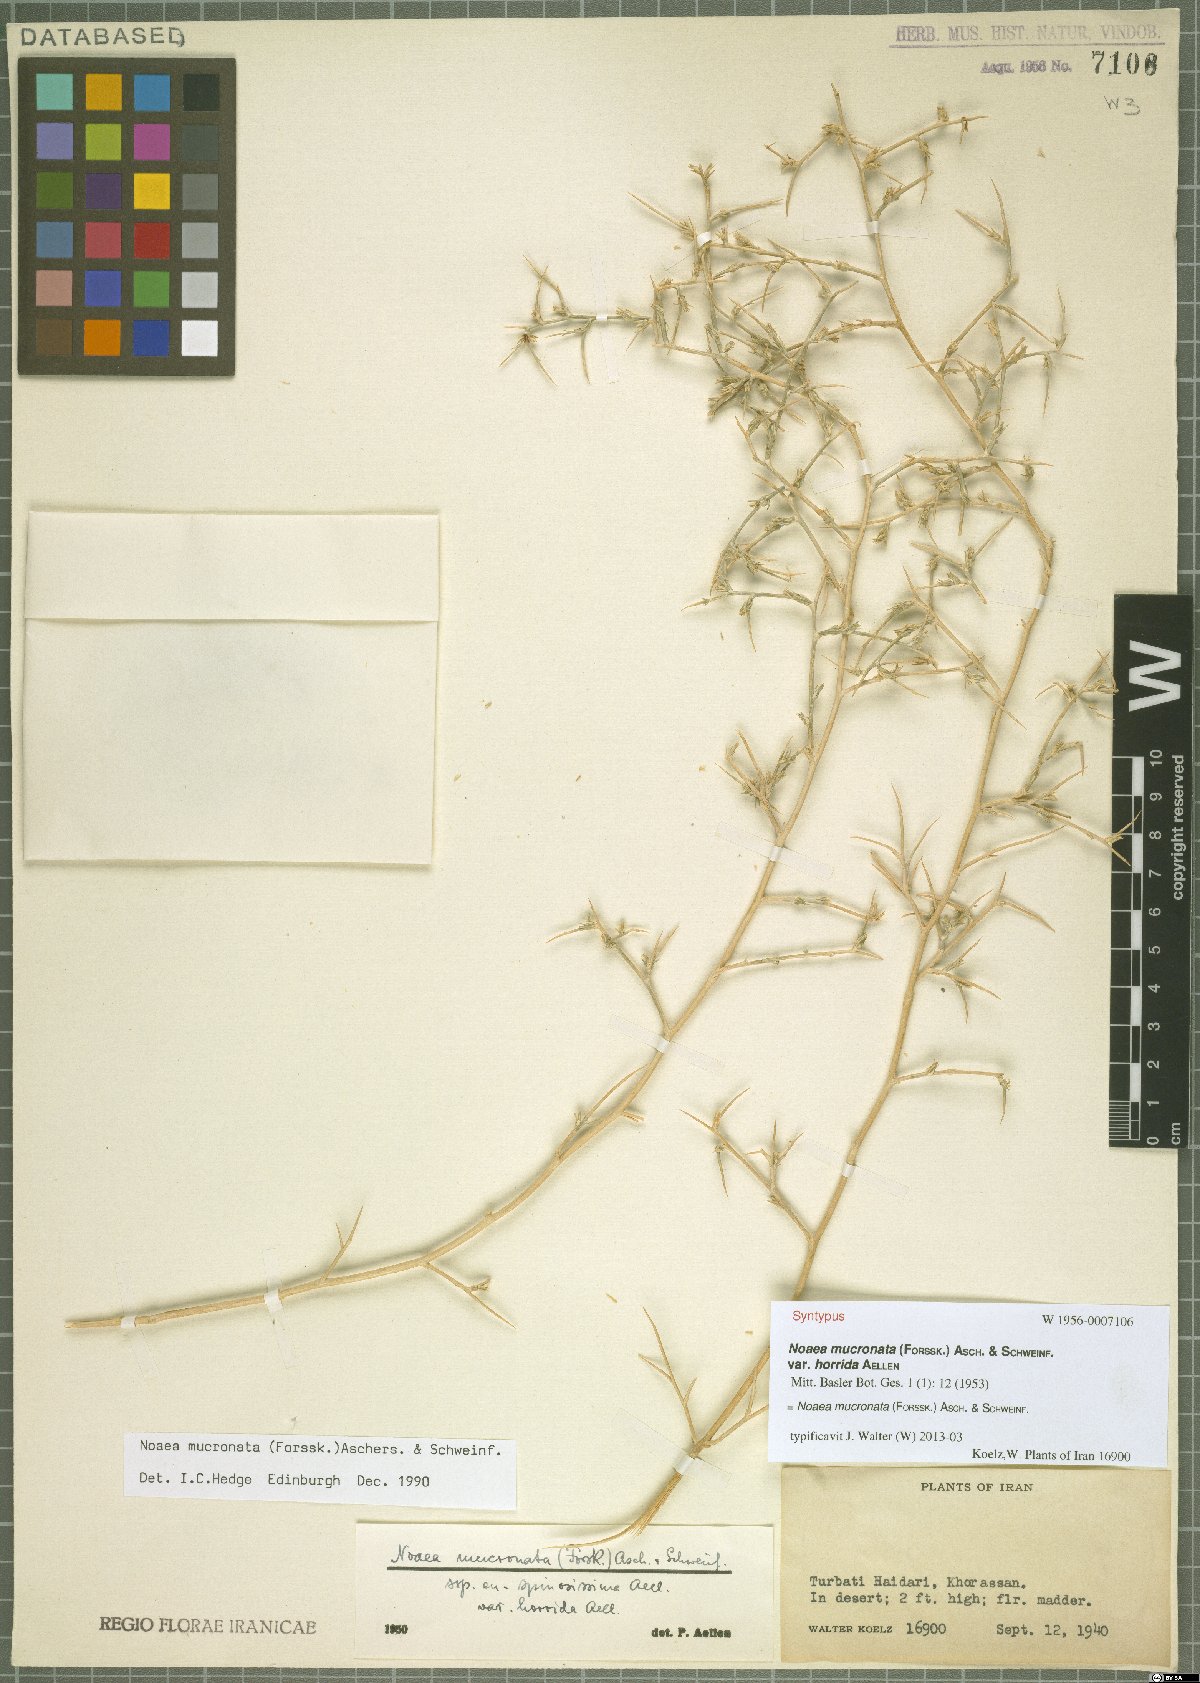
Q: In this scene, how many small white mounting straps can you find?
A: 11